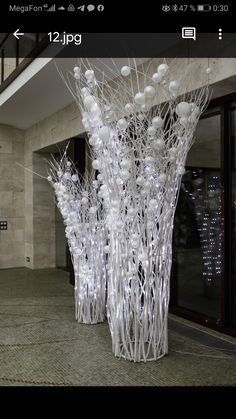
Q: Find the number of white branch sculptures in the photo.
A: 2